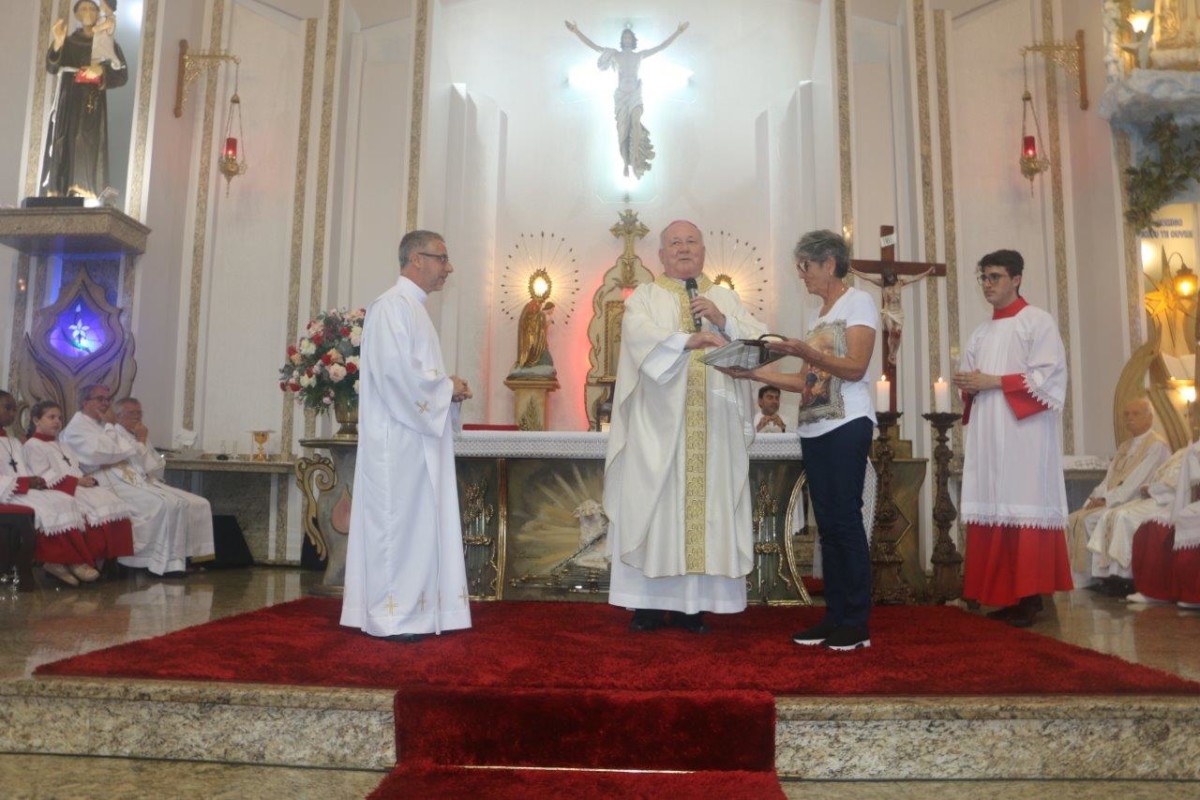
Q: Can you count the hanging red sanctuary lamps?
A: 2